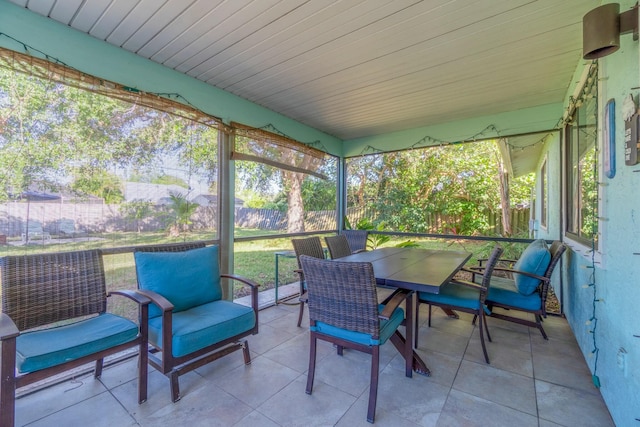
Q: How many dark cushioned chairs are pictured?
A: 8